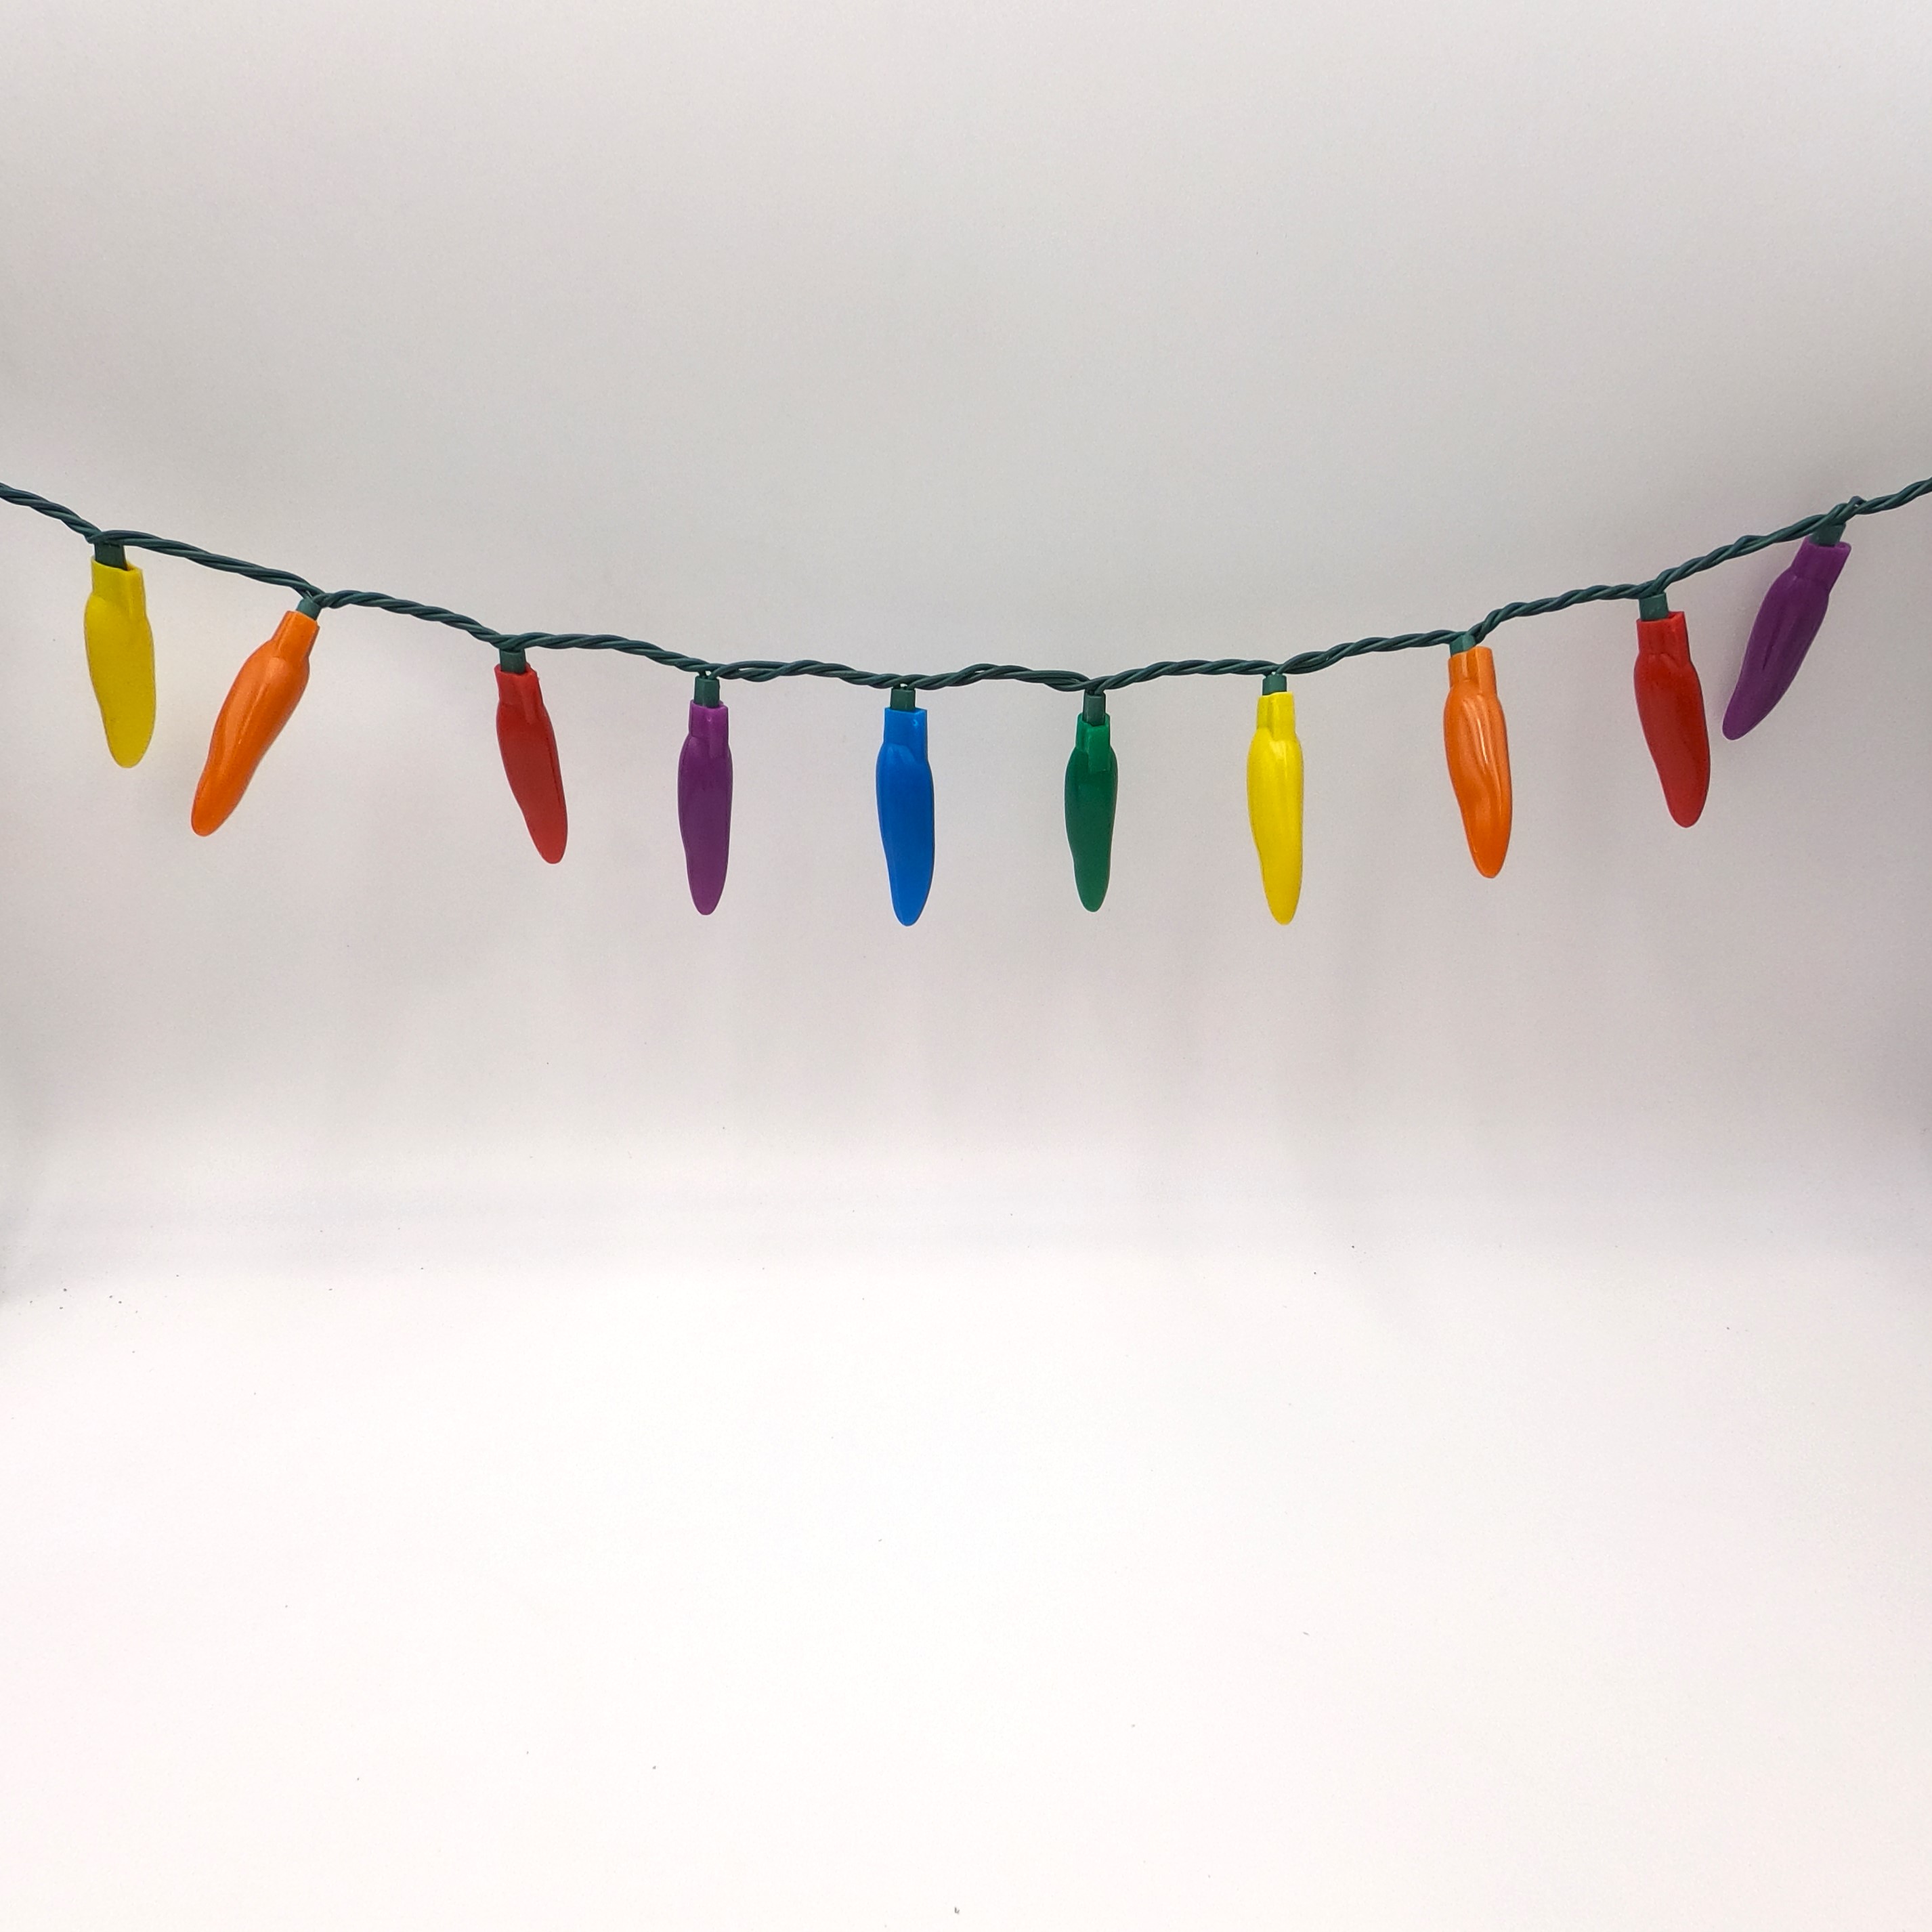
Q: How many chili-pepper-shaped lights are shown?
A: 10